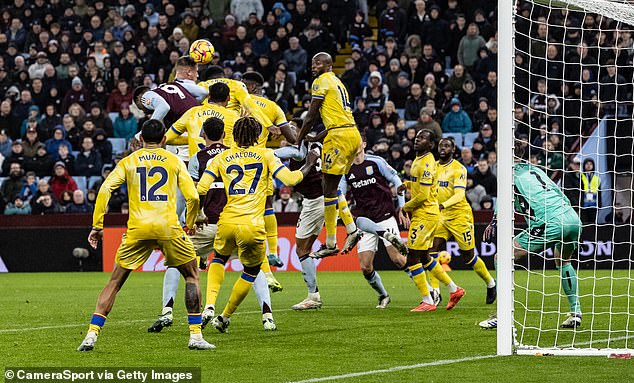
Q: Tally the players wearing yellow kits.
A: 8